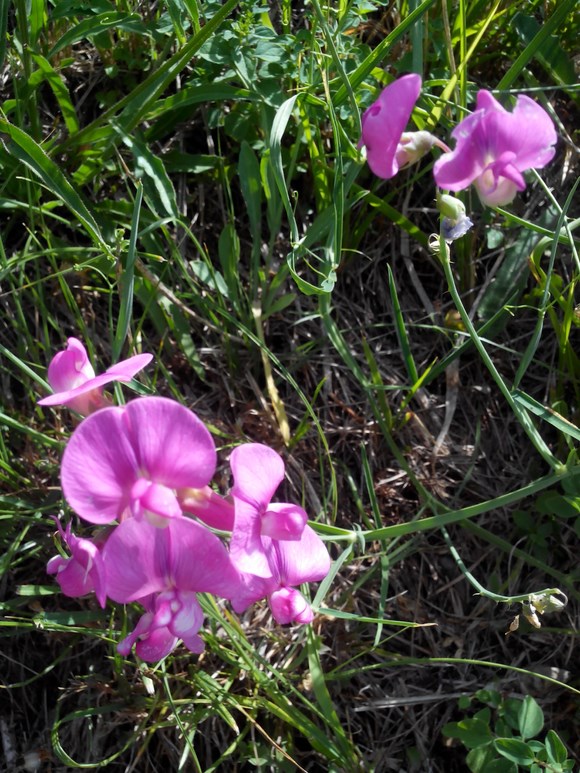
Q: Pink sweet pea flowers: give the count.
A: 8